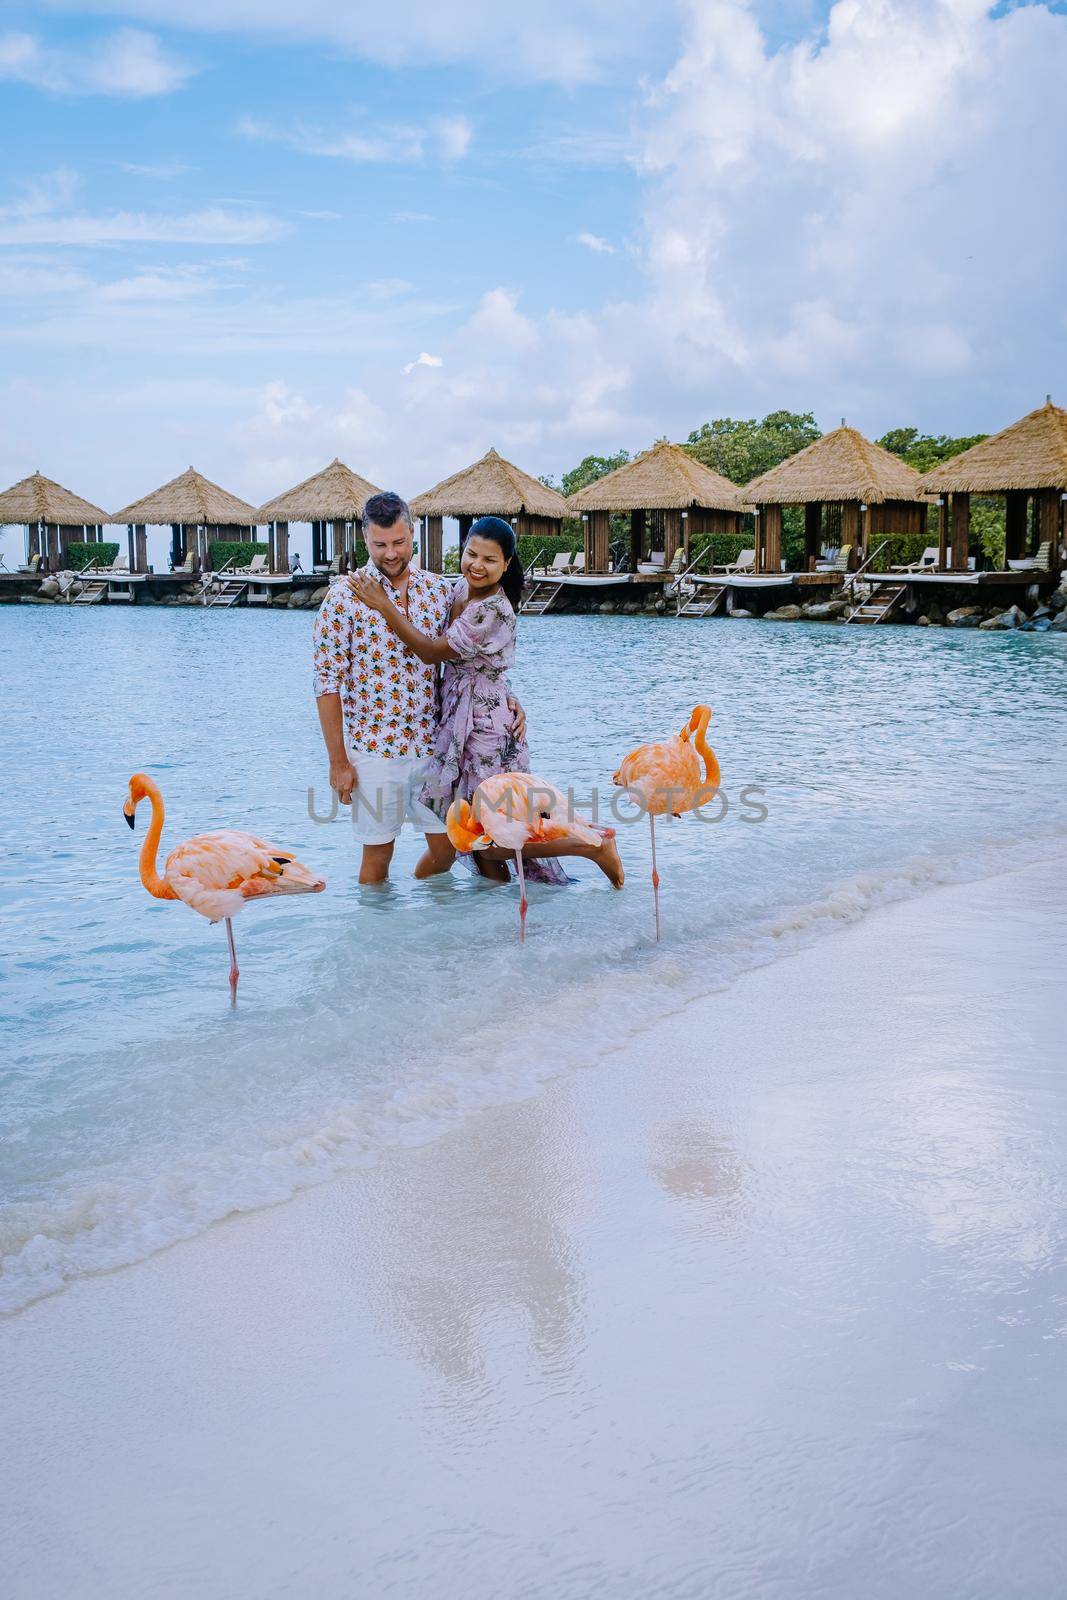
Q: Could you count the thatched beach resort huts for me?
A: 7